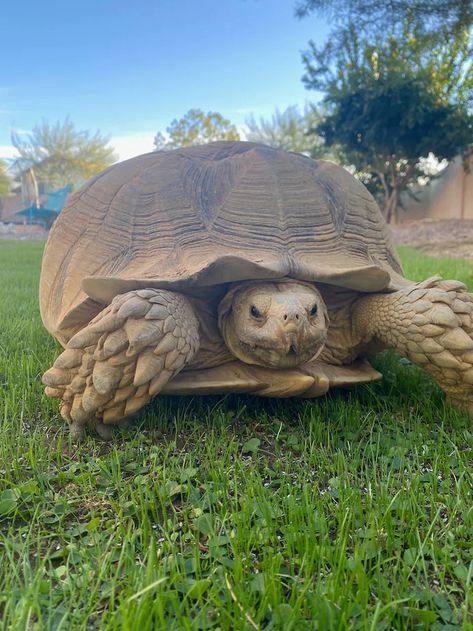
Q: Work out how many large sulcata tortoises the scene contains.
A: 1